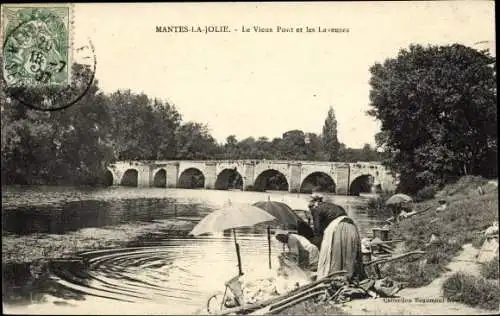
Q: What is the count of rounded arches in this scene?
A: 8